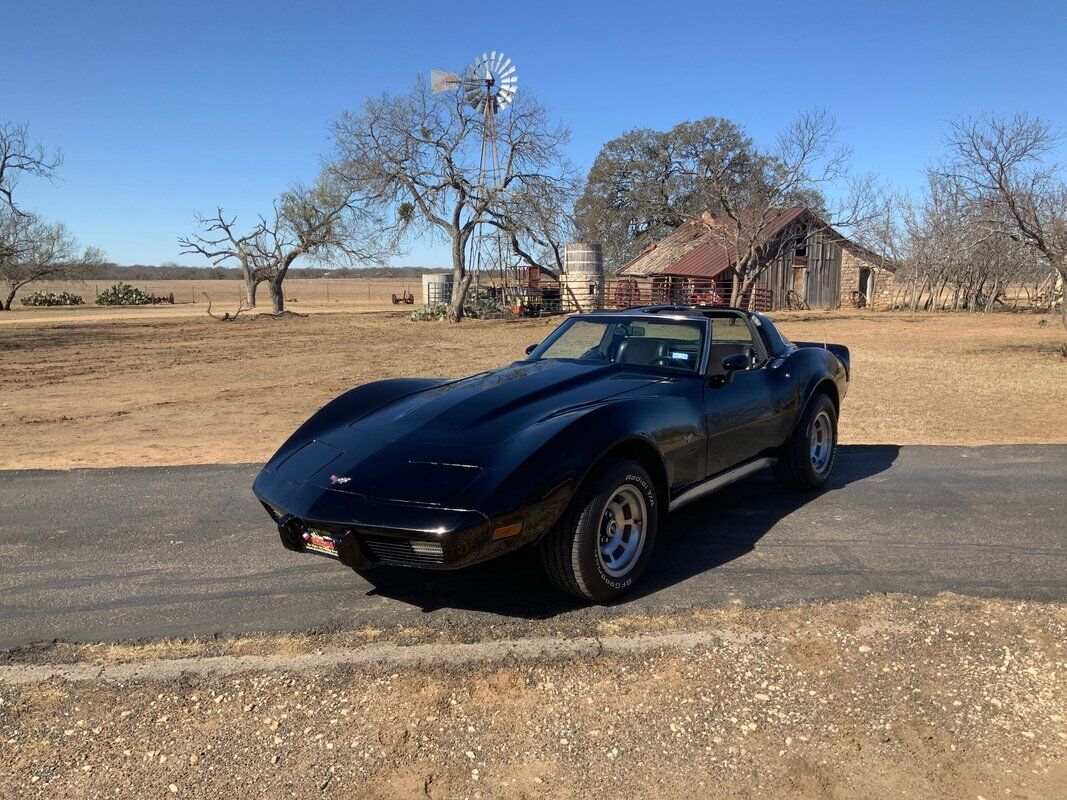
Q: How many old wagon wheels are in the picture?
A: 2